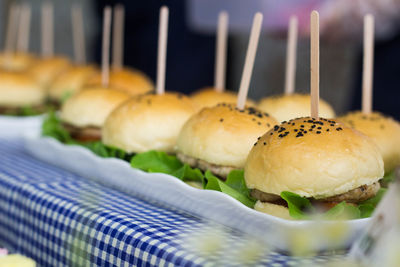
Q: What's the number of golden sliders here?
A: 12